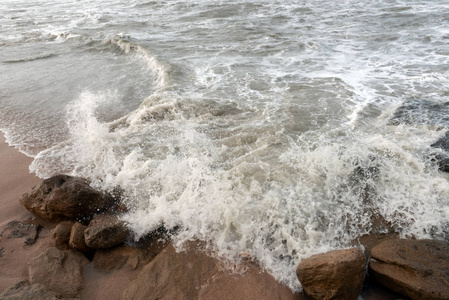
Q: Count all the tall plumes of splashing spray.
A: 1